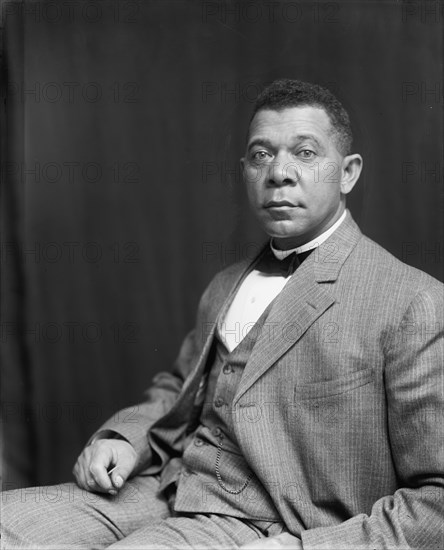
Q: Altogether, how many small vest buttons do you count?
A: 5